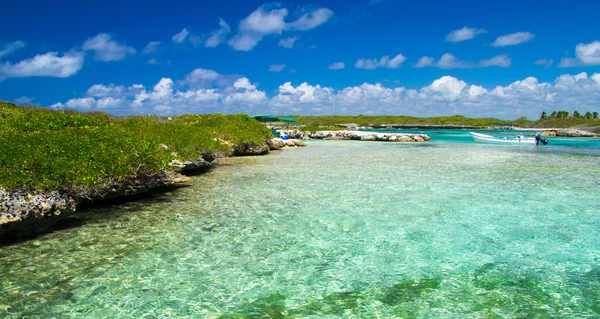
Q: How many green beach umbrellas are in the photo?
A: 2